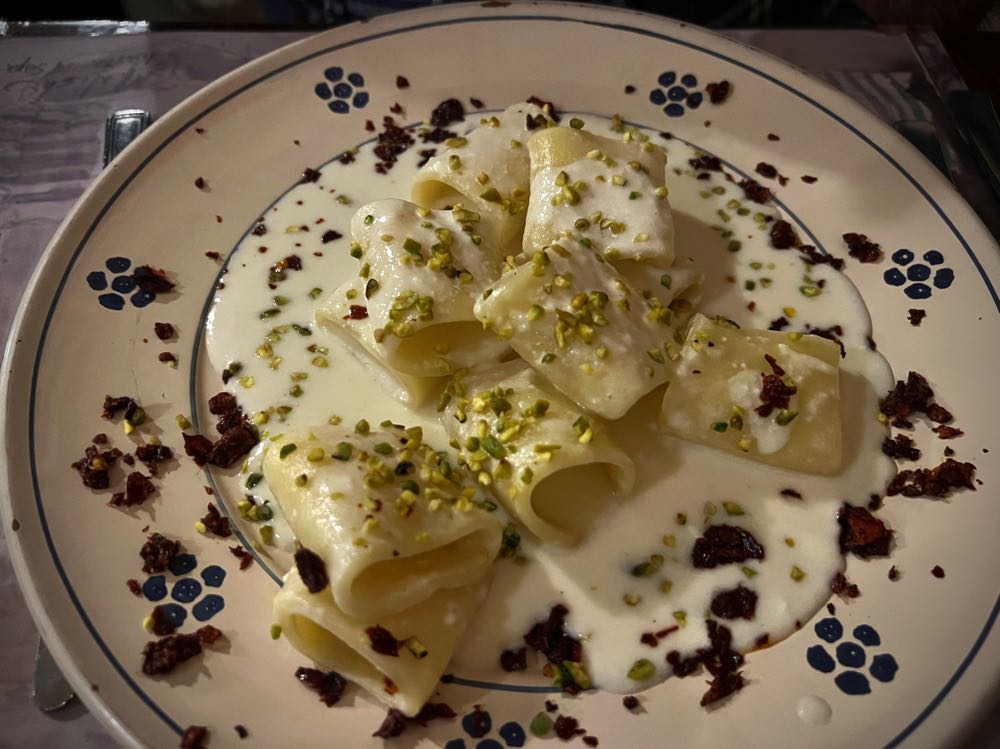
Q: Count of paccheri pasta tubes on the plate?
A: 10